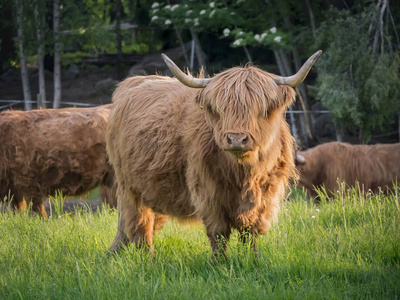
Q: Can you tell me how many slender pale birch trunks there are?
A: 3